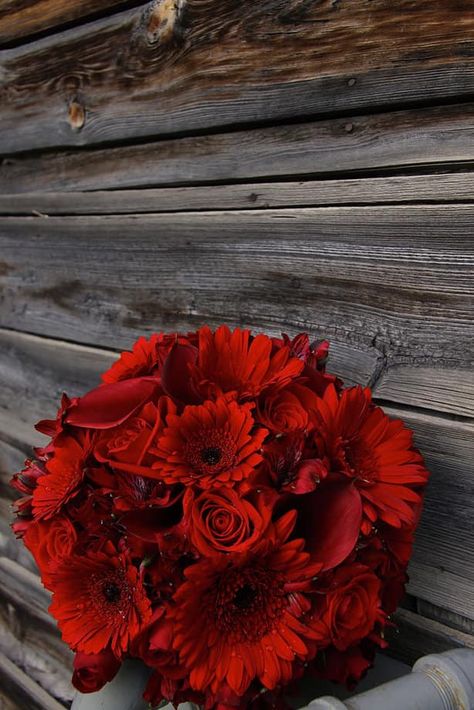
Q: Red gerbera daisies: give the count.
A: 7